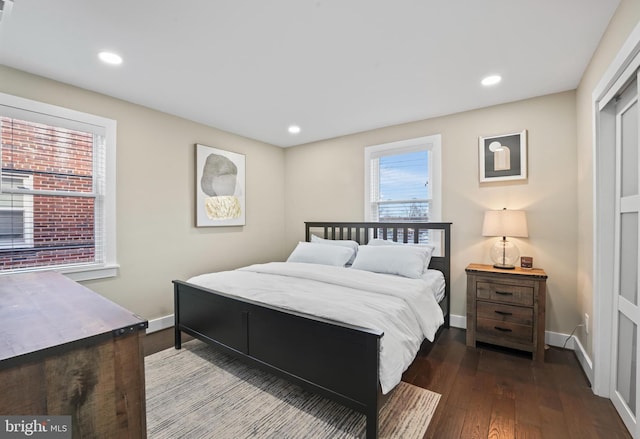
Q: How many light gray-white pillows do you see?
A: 4